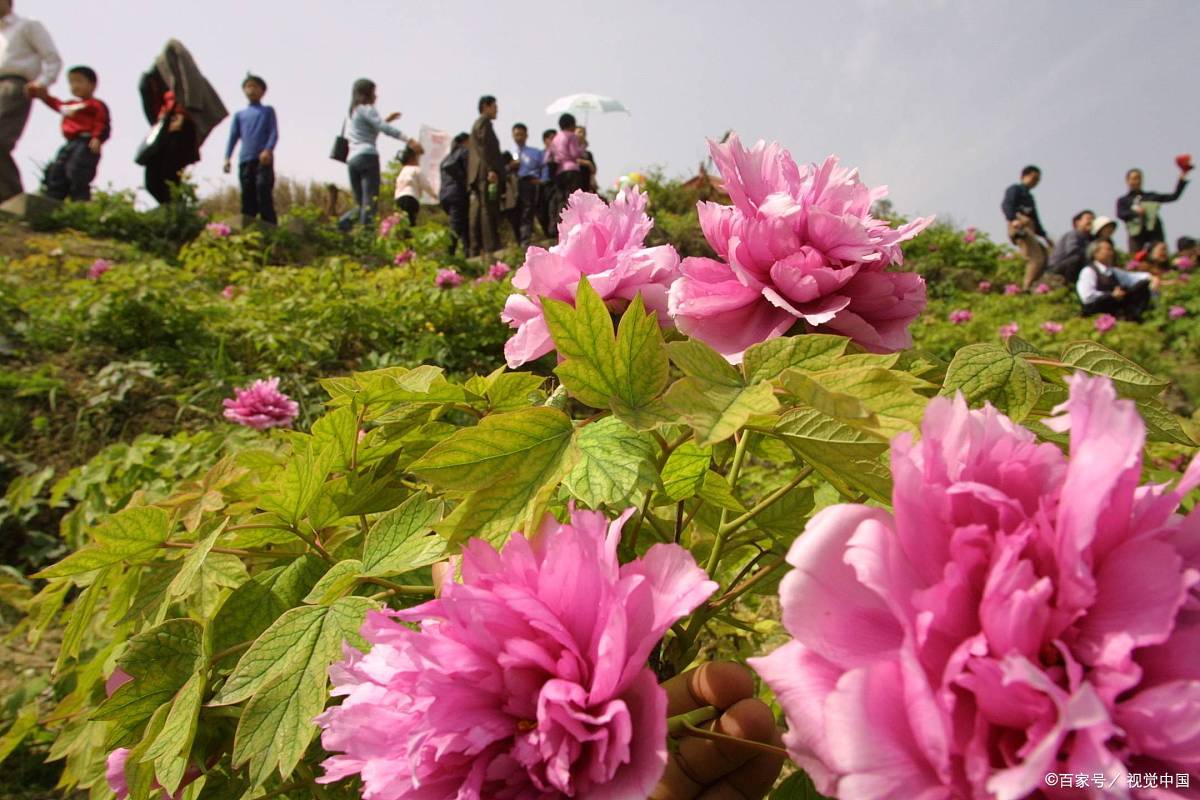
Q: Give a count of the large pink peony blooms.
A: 4